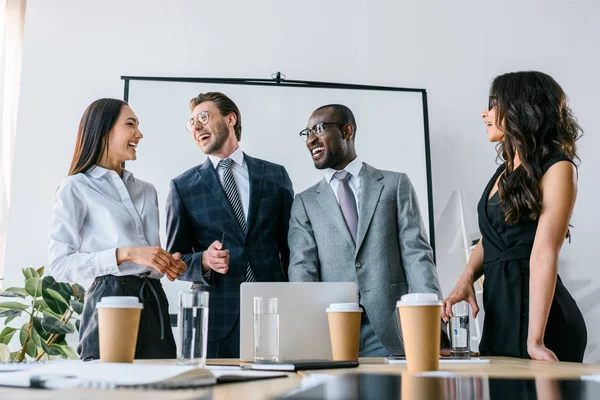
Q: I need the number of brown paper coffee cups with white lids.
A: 3